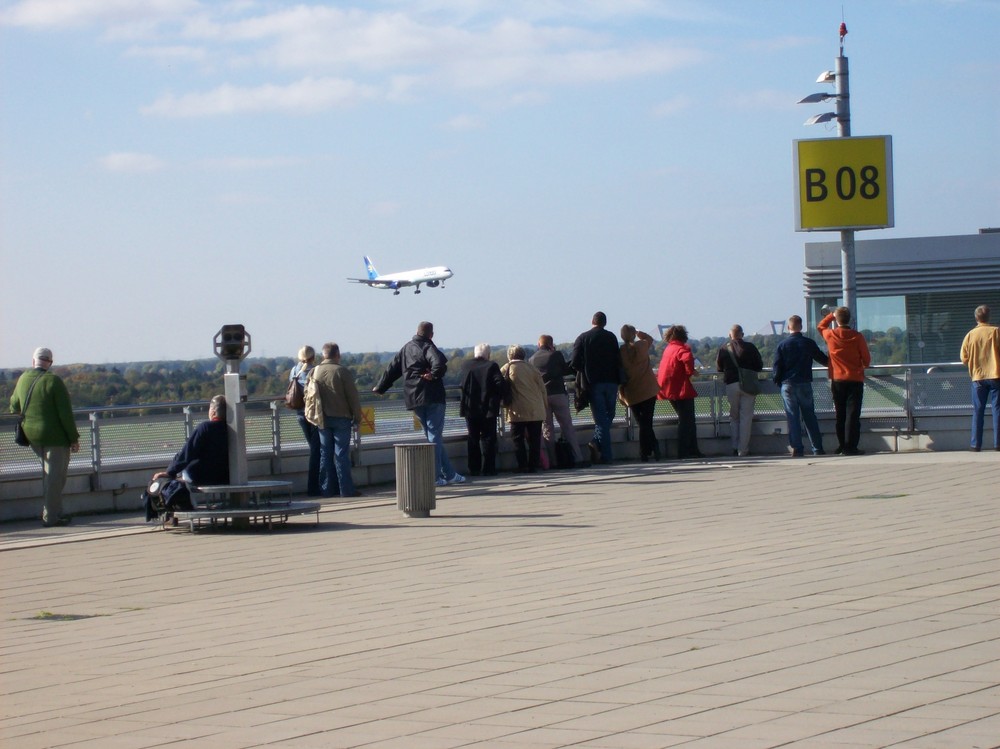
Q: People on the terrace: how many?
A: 15